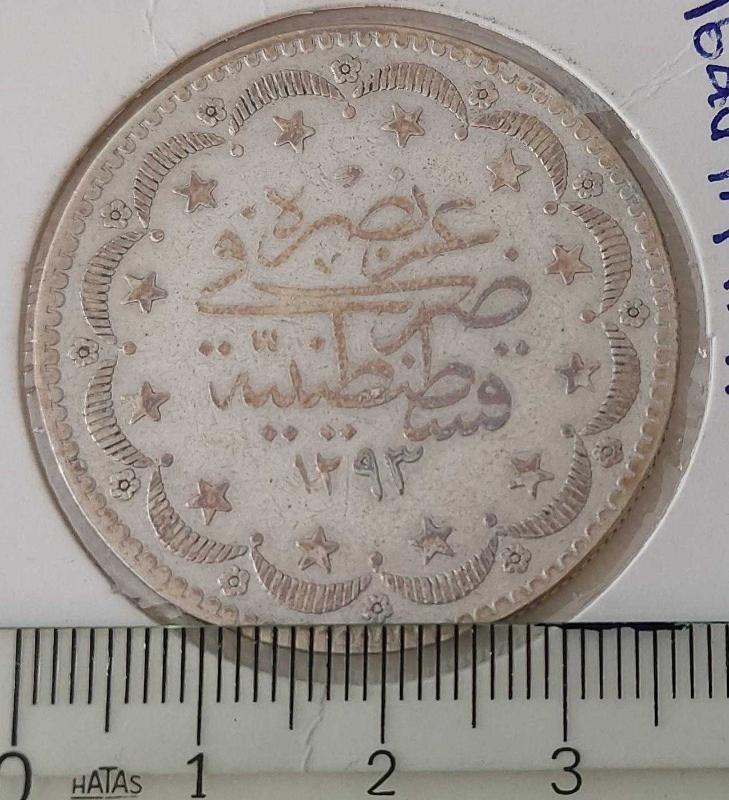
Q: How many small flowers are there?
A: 12